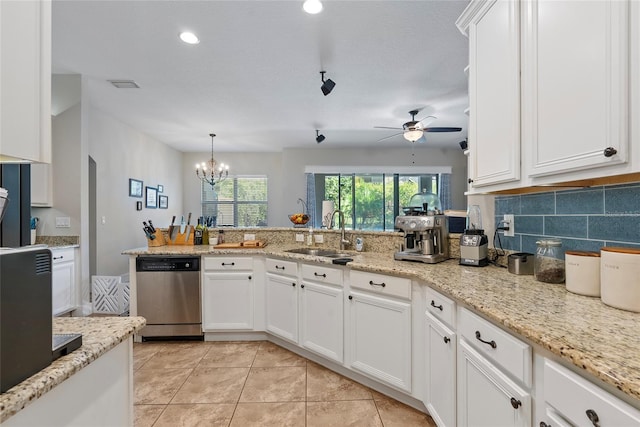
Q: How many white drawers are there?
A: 8